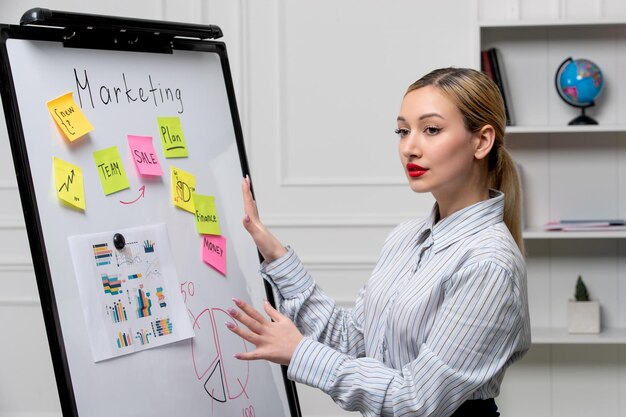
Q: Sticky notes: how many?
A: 8